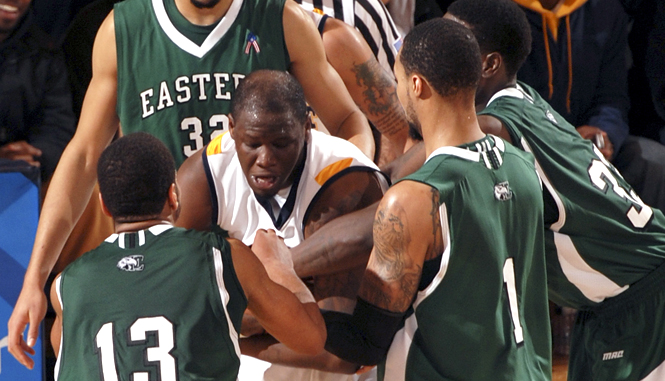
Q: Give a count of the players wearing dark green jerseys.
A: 4